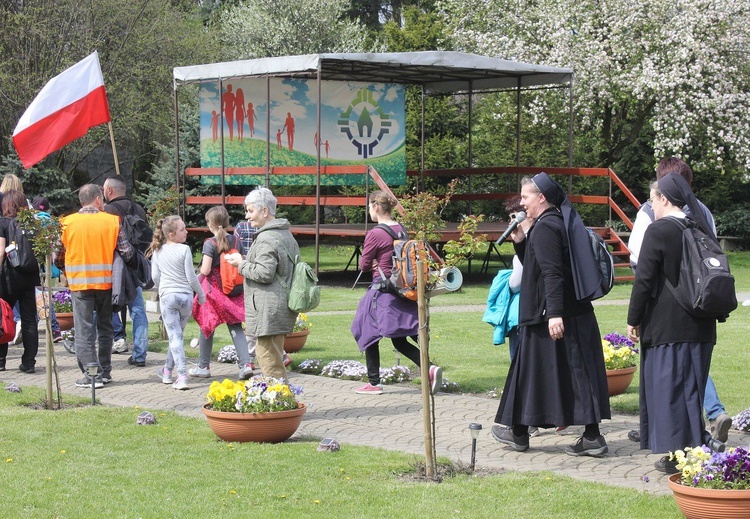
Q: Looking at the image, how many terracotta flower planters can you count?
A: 5